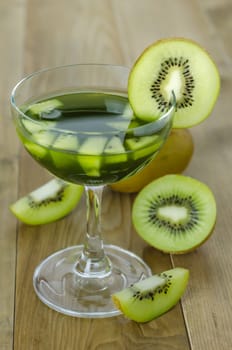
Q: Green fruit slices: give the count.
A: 4